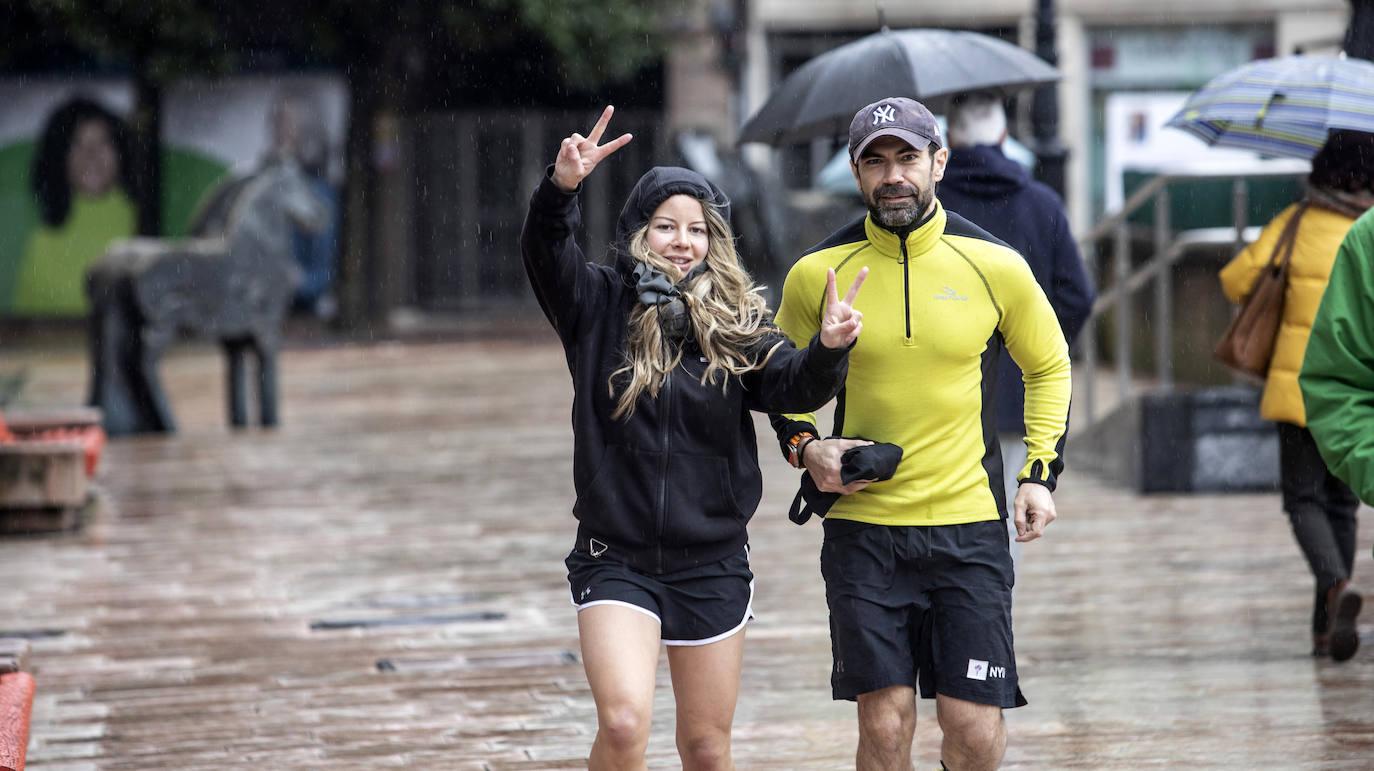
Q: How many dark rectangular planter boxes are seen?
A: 1